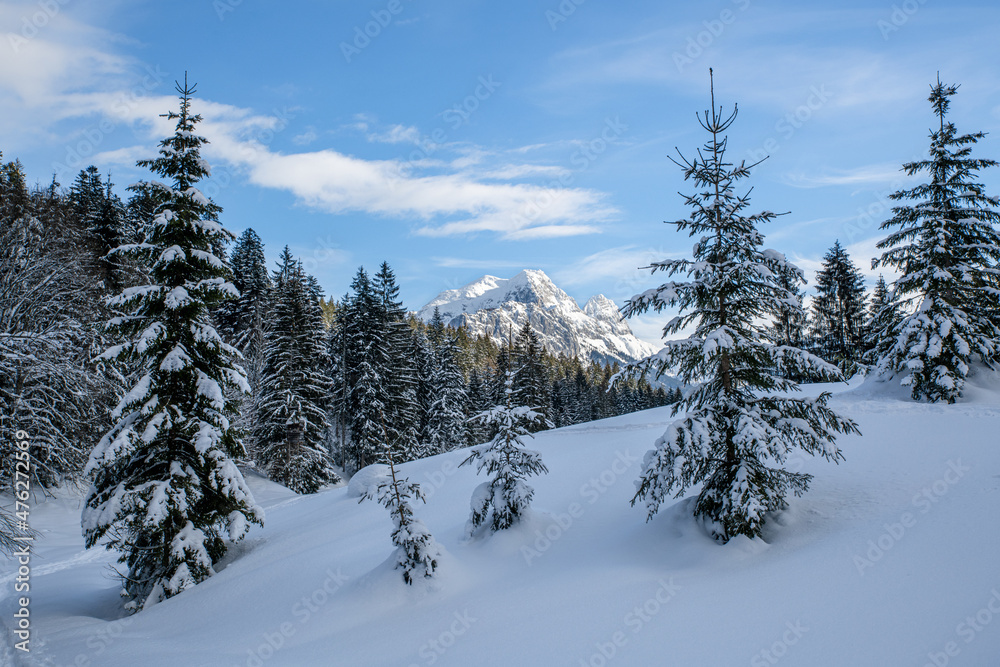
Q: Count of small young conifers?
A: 2